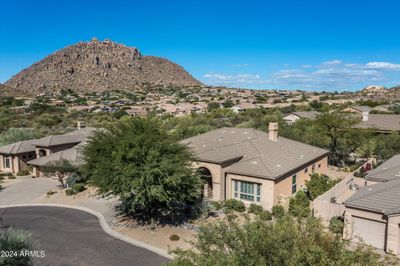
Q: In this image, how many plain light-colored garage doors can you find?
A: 1